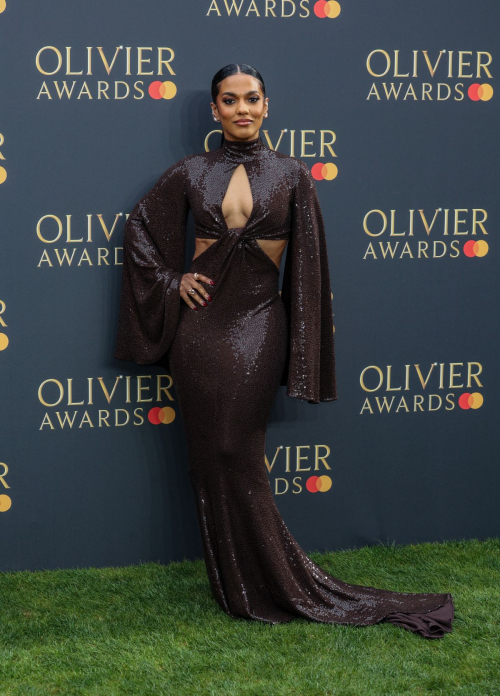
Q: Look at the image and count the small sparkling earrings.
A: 2